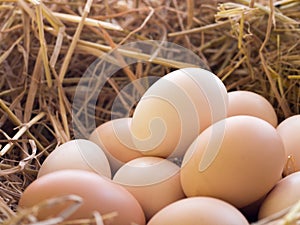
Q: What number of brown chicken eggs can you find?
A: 10